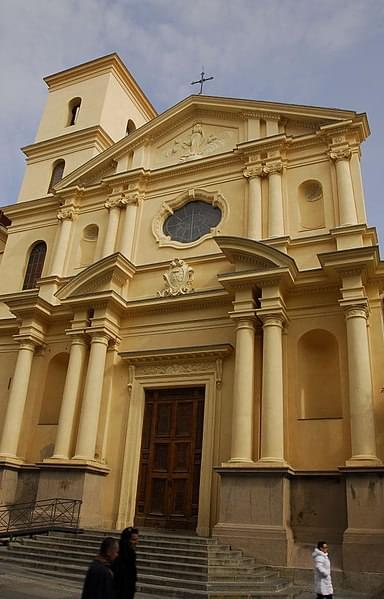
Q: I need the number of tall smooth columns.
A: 12